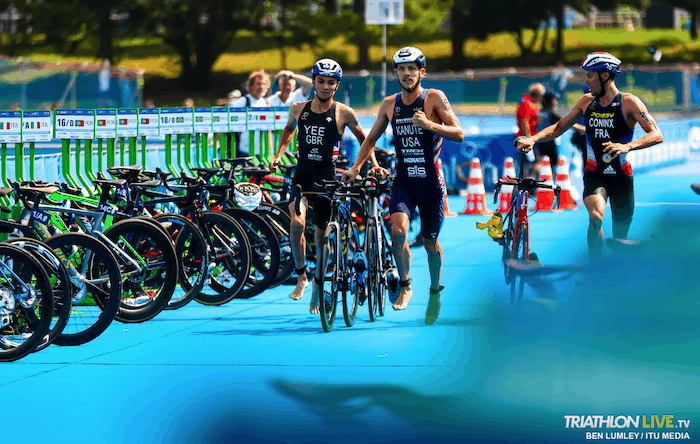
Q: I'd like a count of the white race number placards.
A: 12